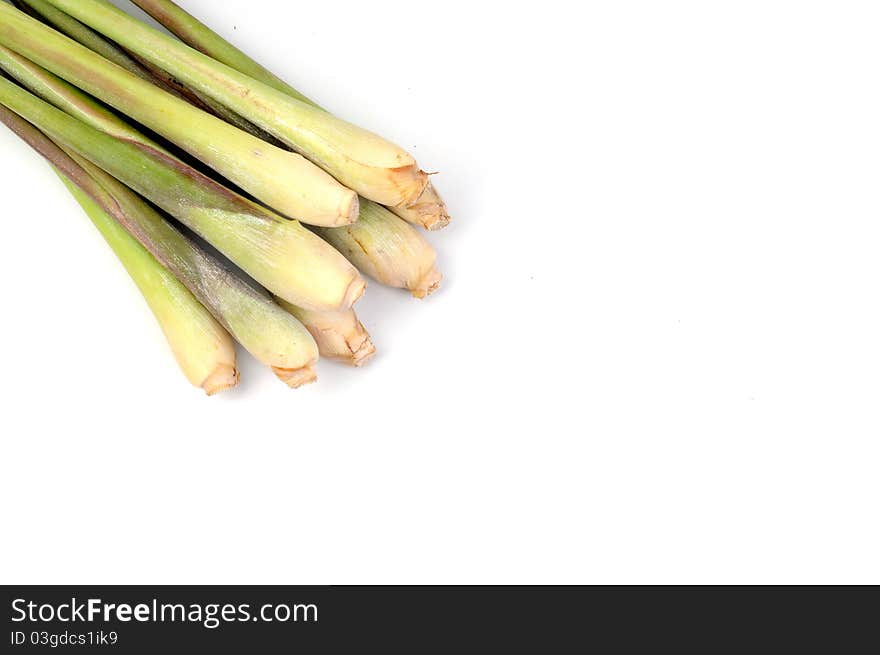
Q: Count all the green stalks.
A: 8